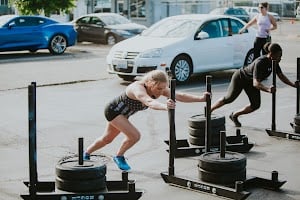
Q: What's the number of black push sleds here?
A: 4